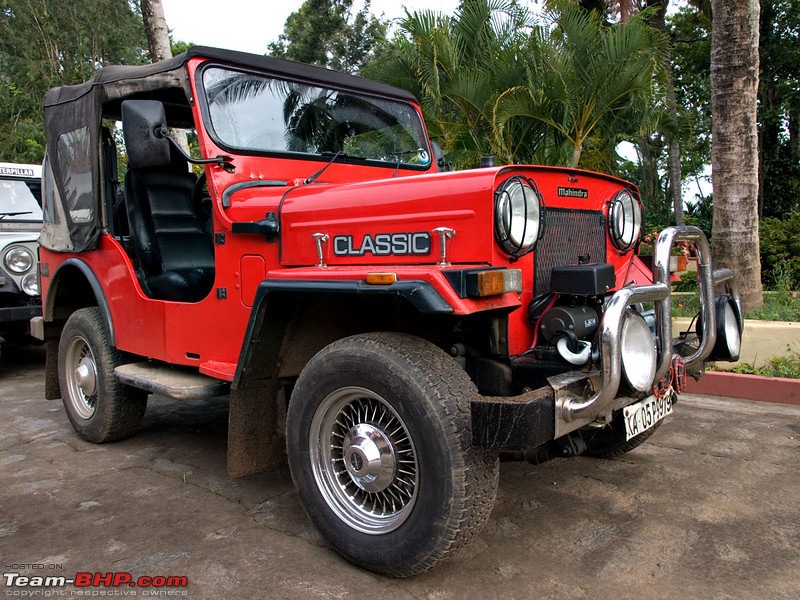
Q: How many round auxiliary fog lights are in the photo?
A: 2